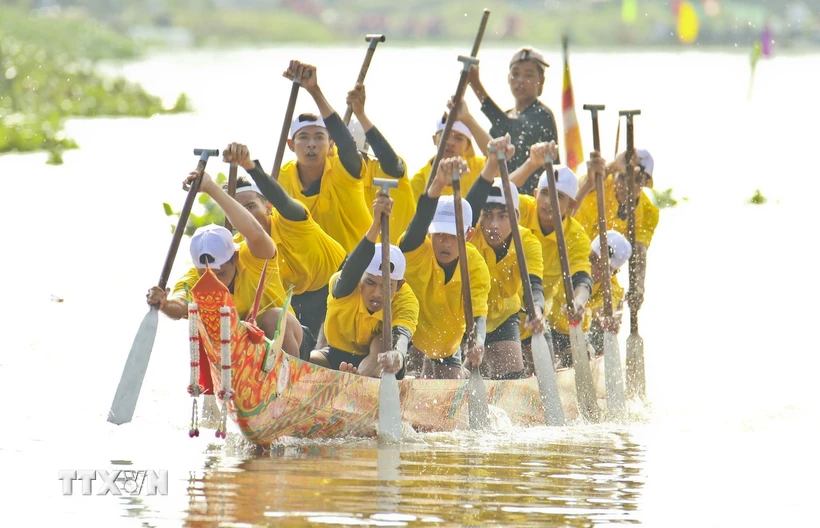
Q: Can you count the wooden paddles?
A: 12